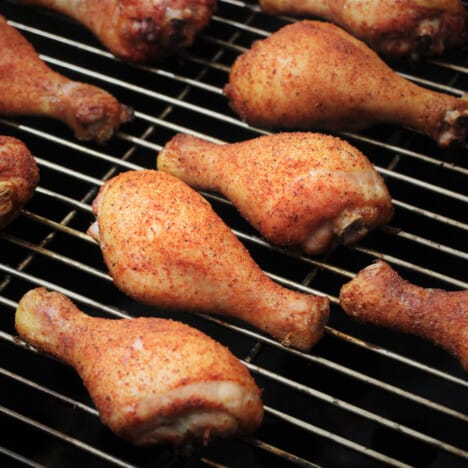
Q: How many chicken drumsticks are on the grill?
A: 9